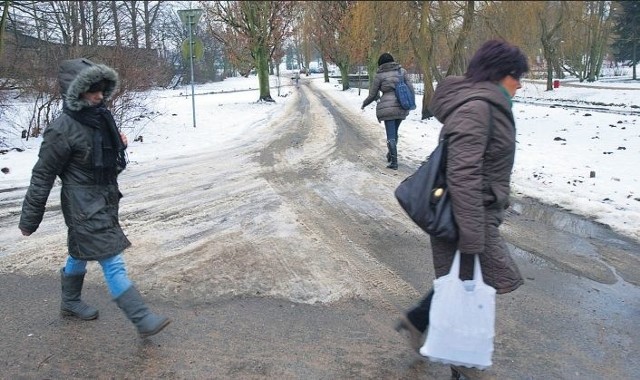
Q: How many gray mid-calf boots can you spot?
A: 2